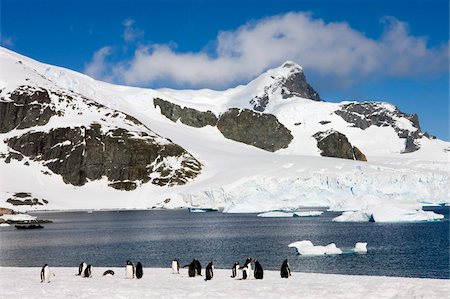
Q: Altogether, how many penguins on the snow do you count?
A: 14